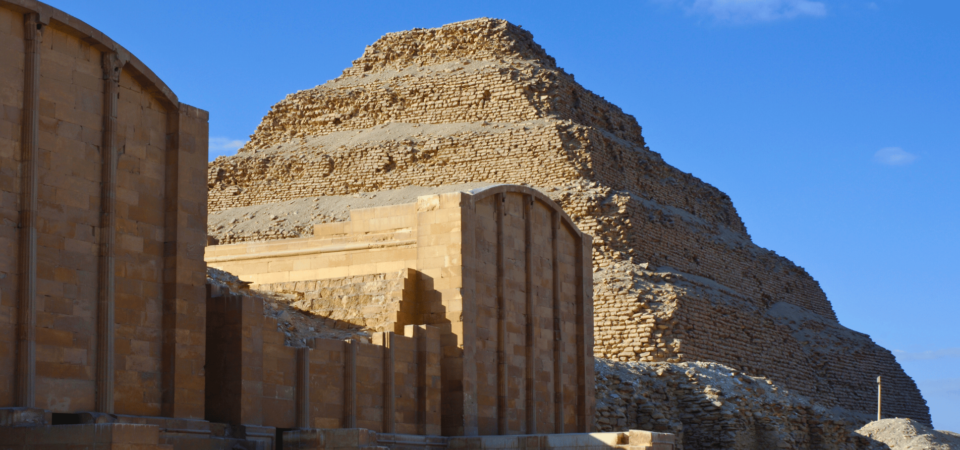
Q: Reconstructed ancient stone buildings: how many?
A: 2